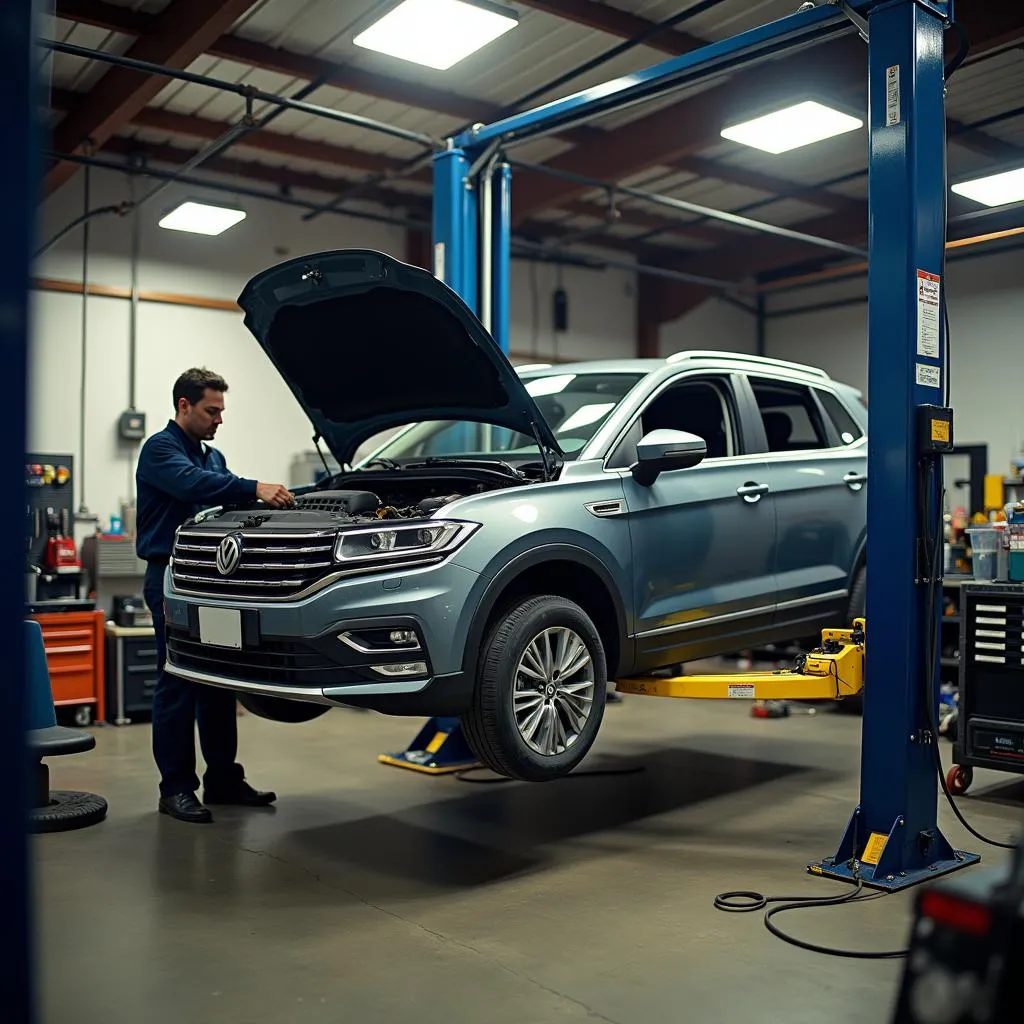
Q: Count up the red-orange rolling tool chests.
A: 1